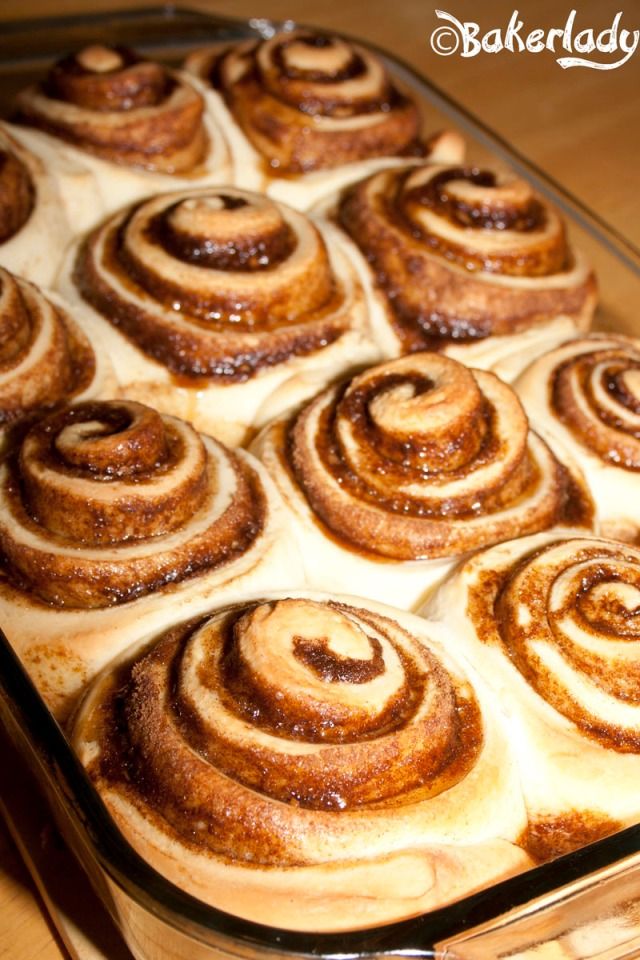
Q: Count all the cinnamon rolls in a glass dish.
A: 11